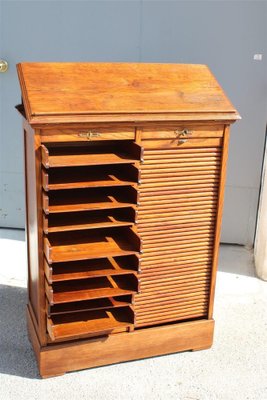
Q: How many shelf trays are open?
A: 9